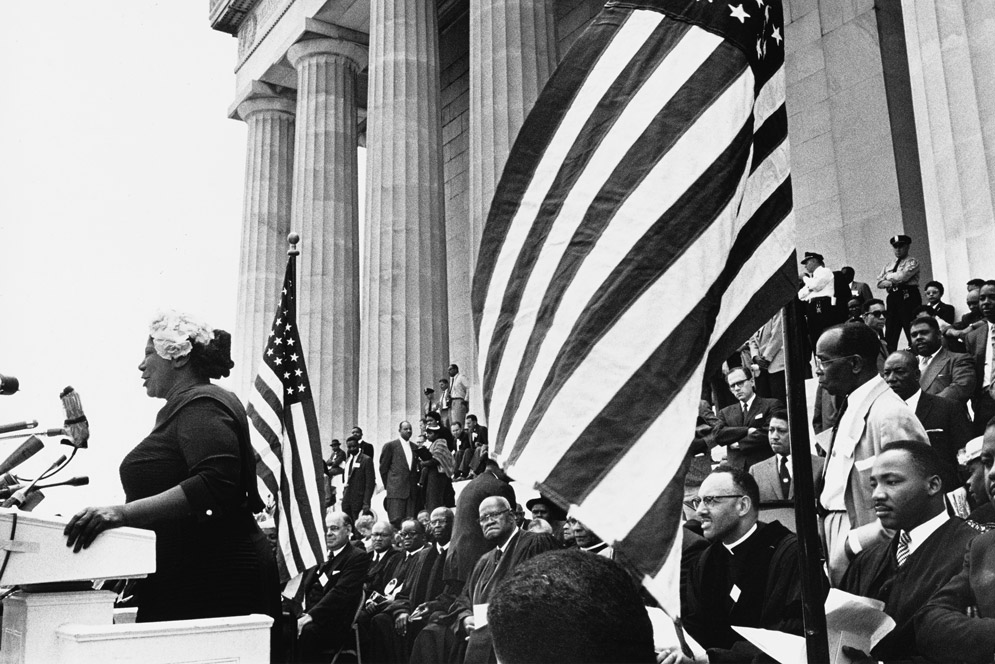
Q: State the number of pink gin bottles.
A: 0